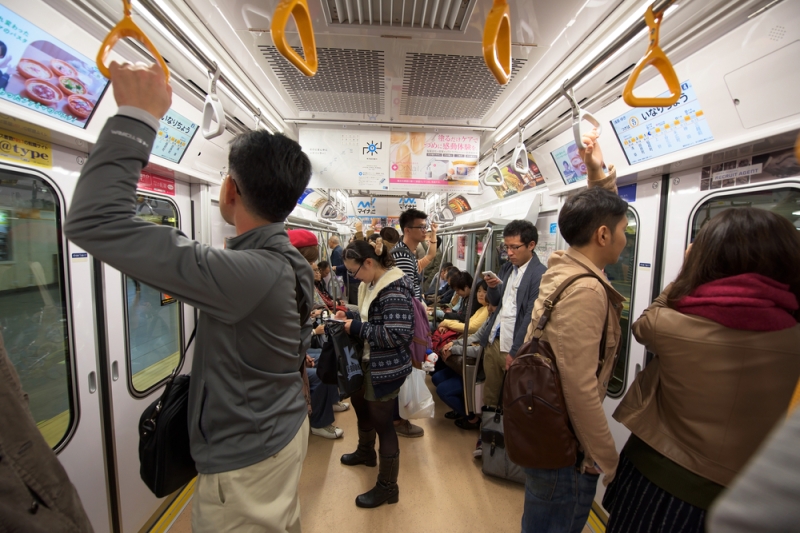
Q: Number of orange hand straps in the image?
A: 4